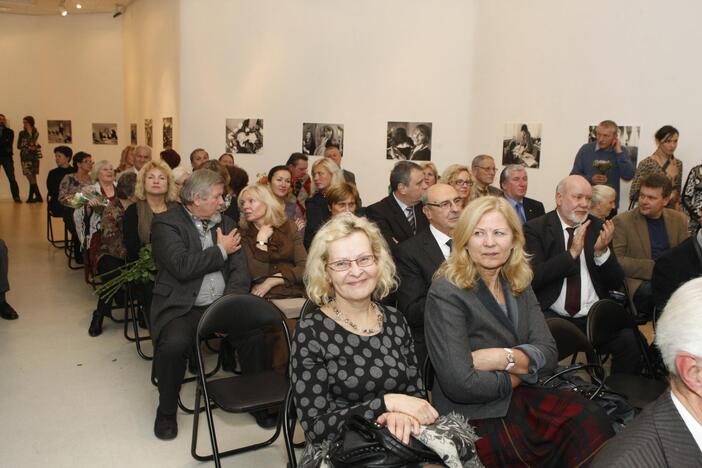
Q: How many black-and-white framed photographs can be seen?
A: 10